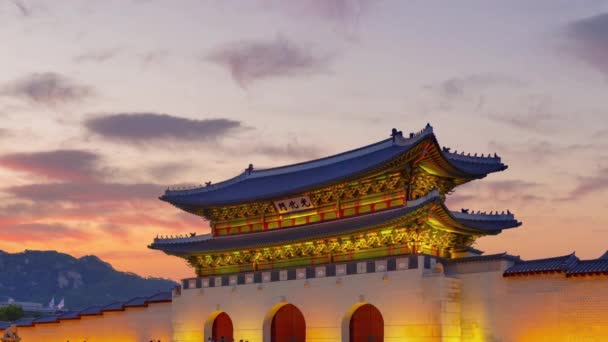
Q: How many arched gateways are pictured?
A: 3